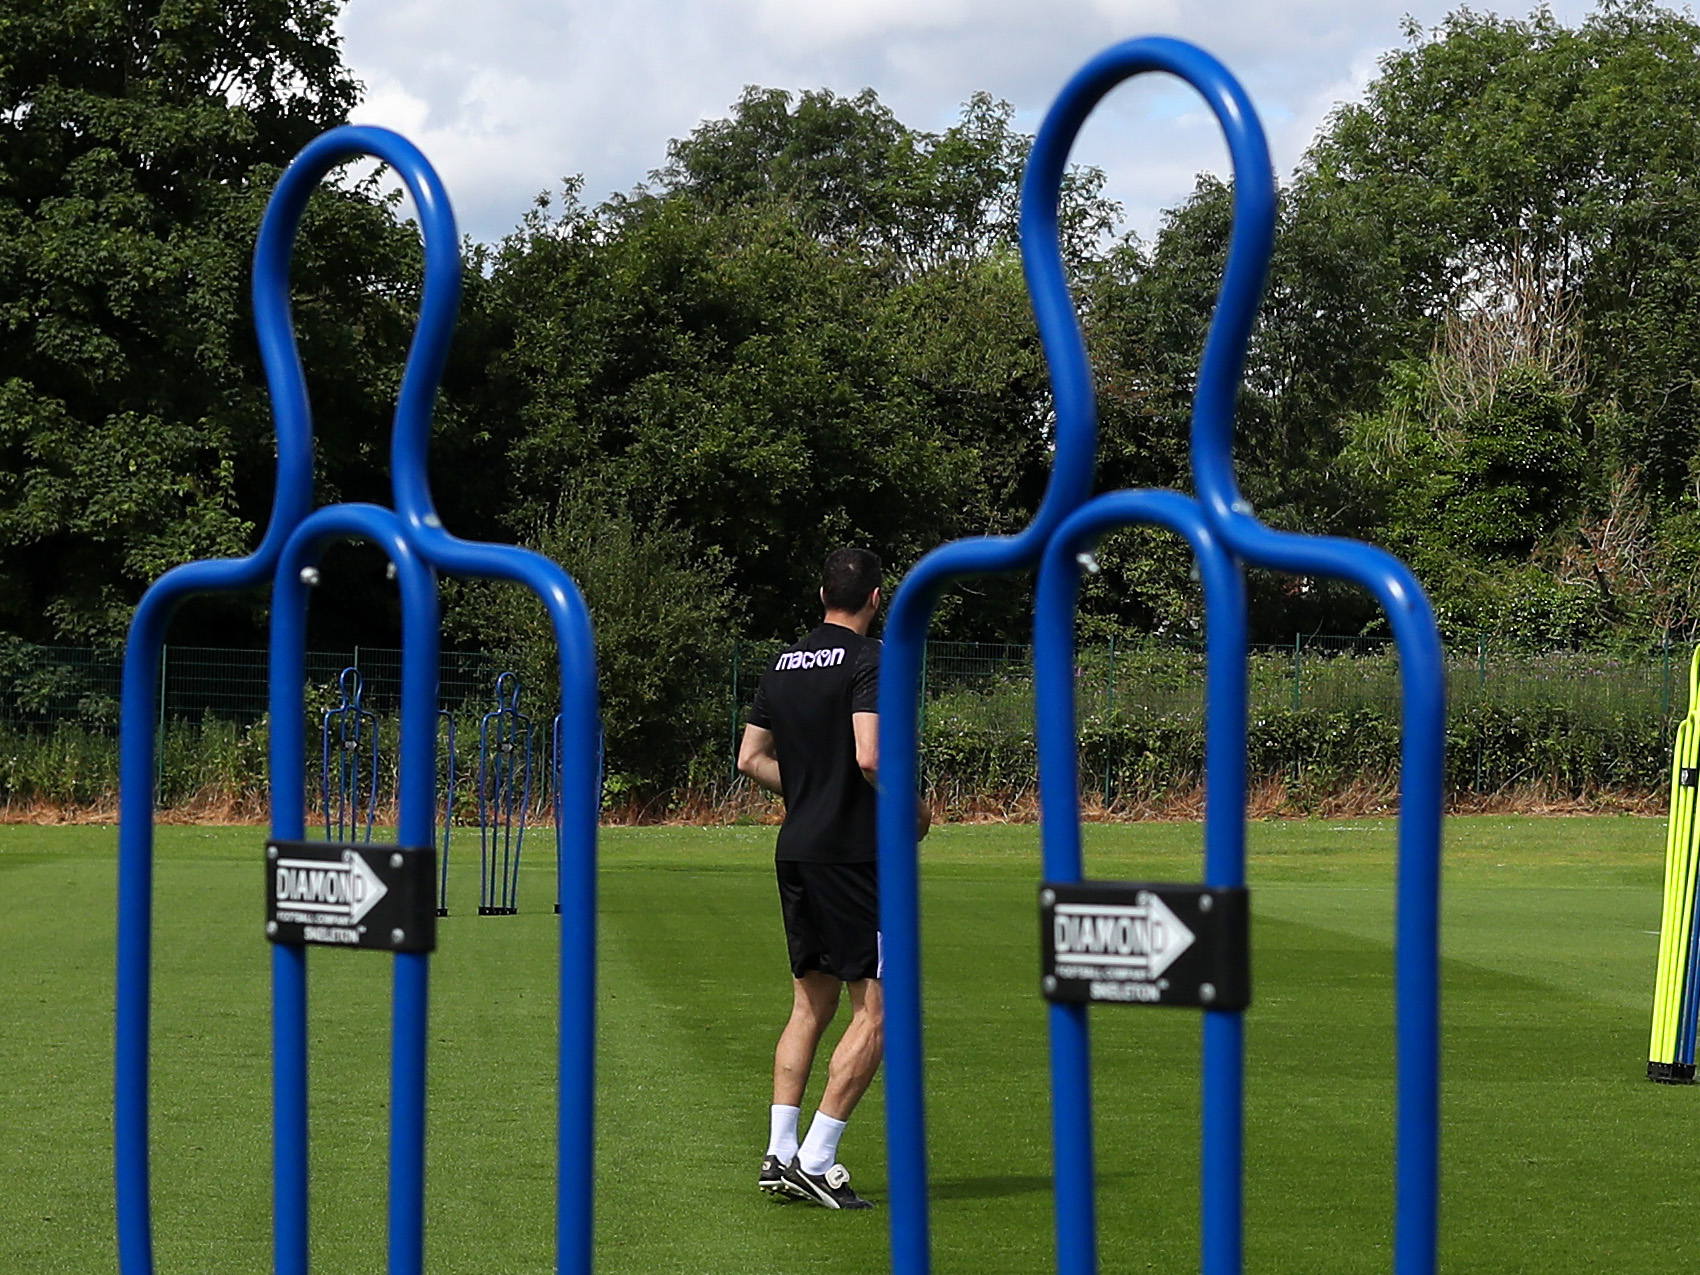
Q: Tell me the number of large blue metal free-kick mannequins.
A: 2